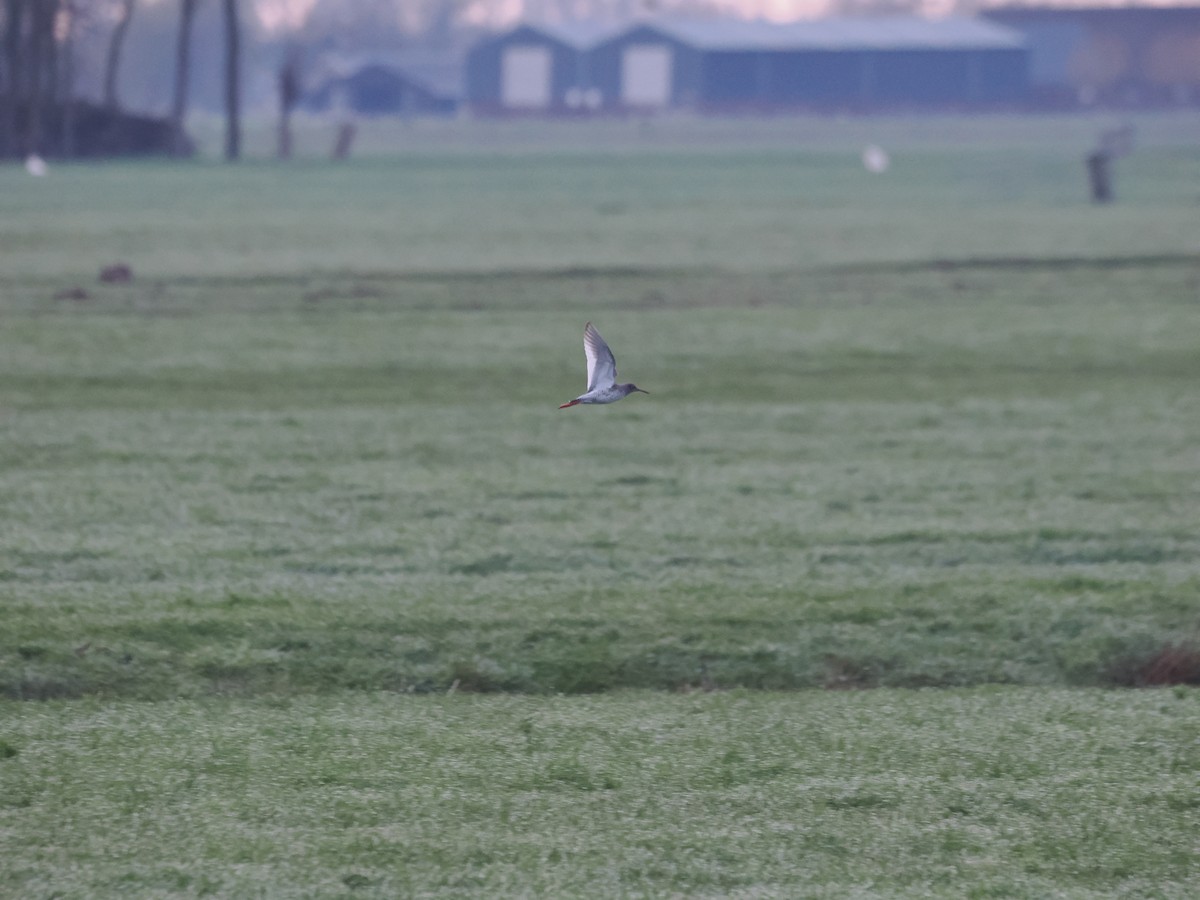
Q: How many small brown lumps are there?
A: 2